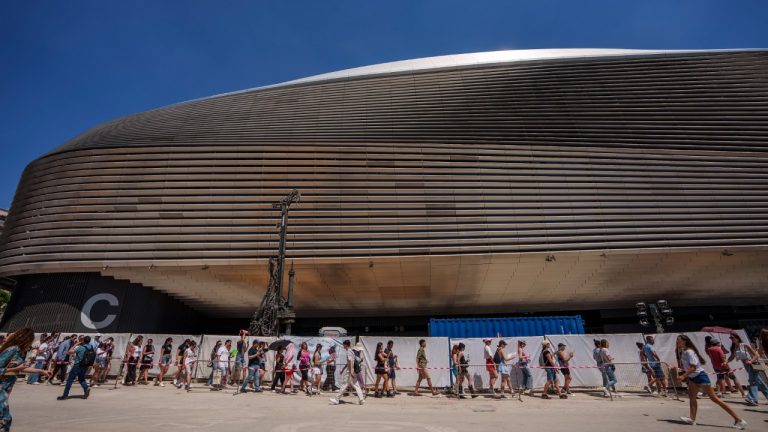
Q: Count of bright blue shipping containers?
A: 1